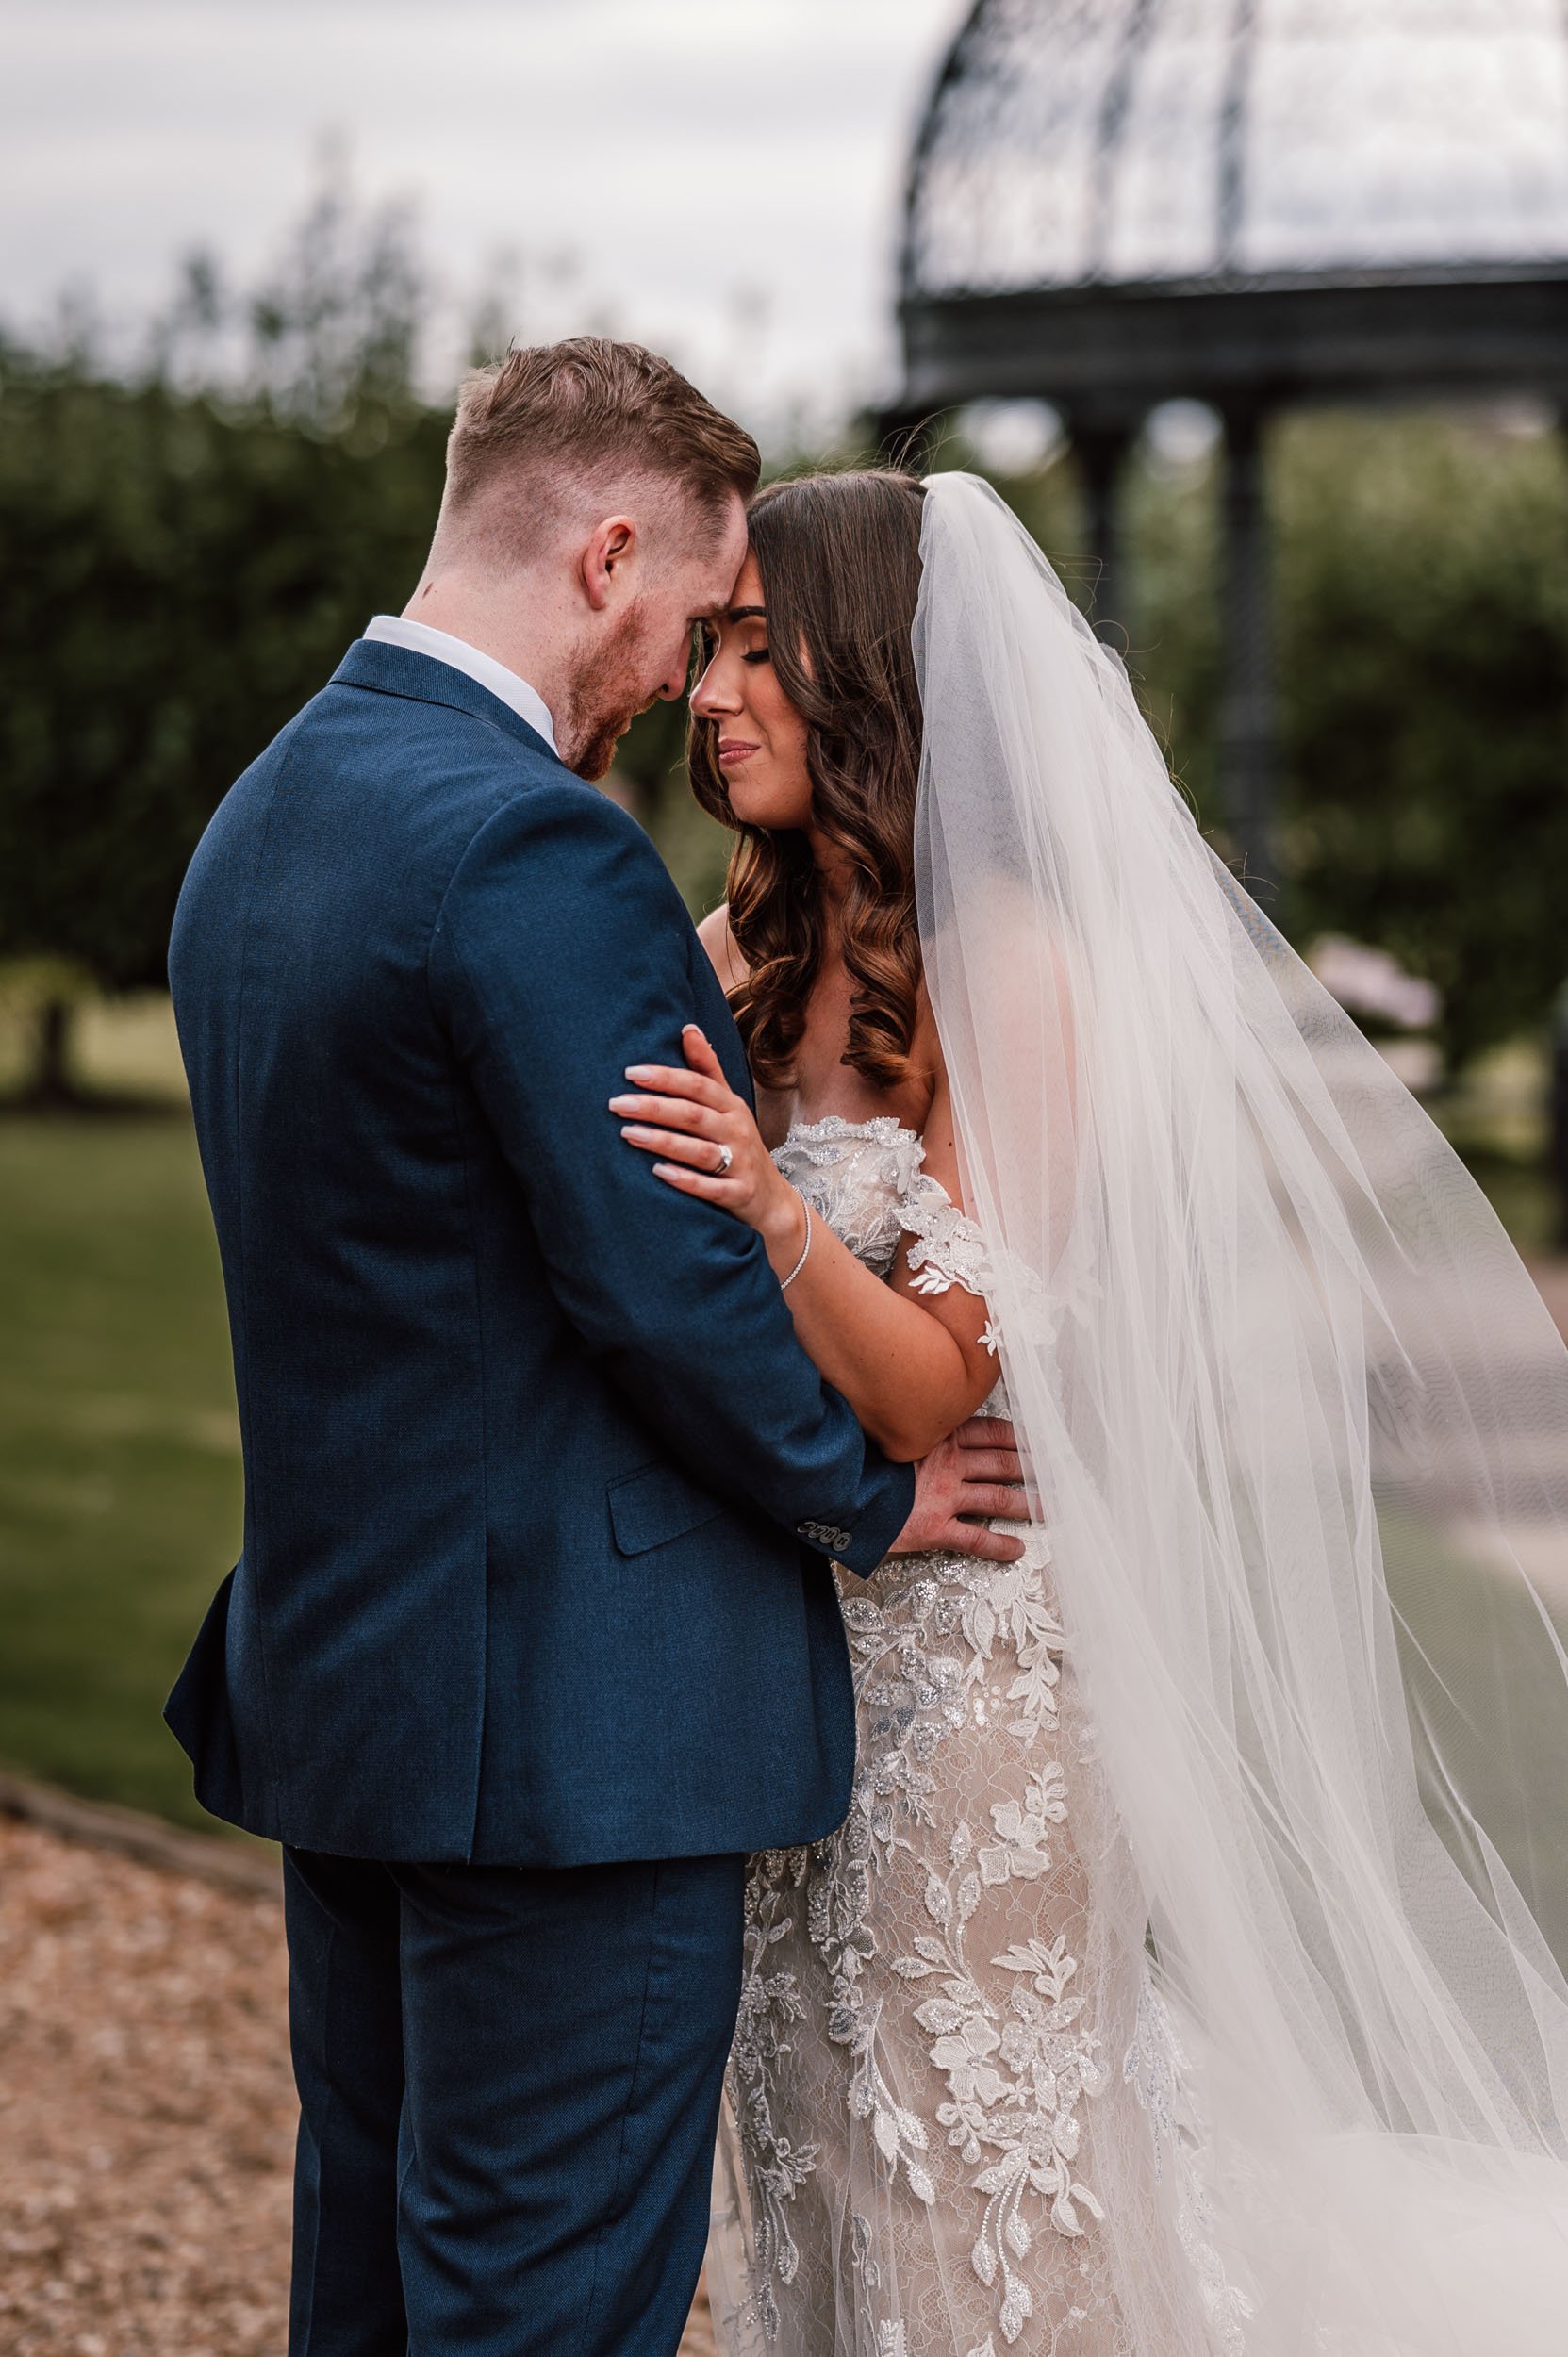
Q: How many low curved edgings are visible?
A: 1